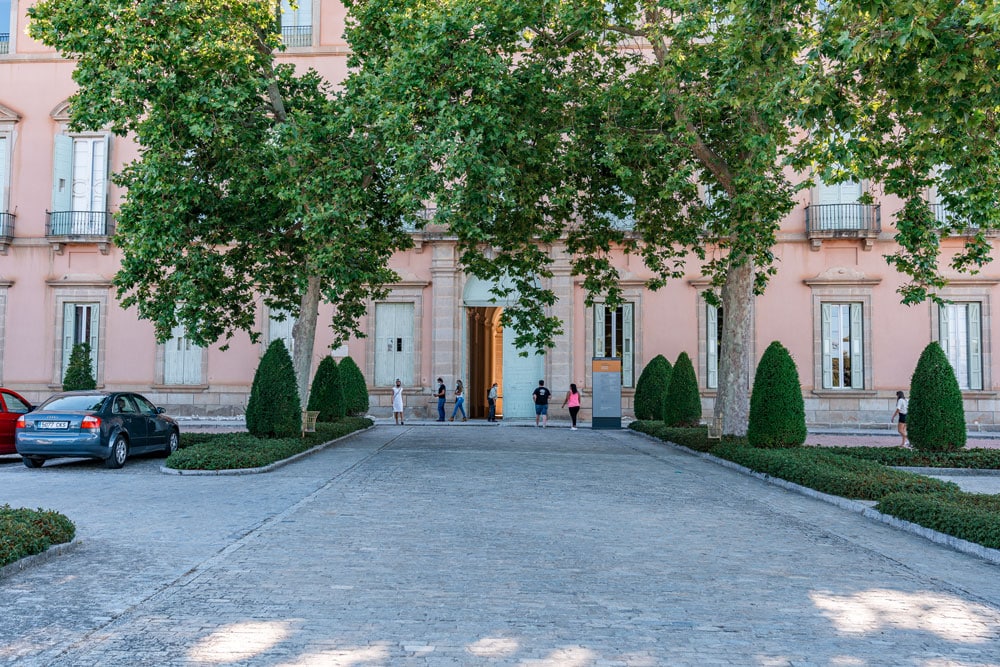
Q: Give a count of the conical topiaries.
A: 8